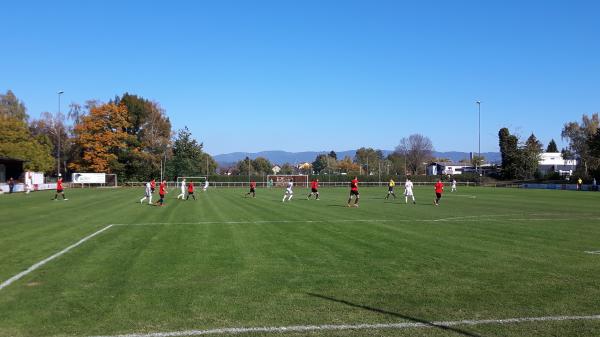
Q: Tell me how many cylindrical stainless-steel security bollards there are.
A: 0